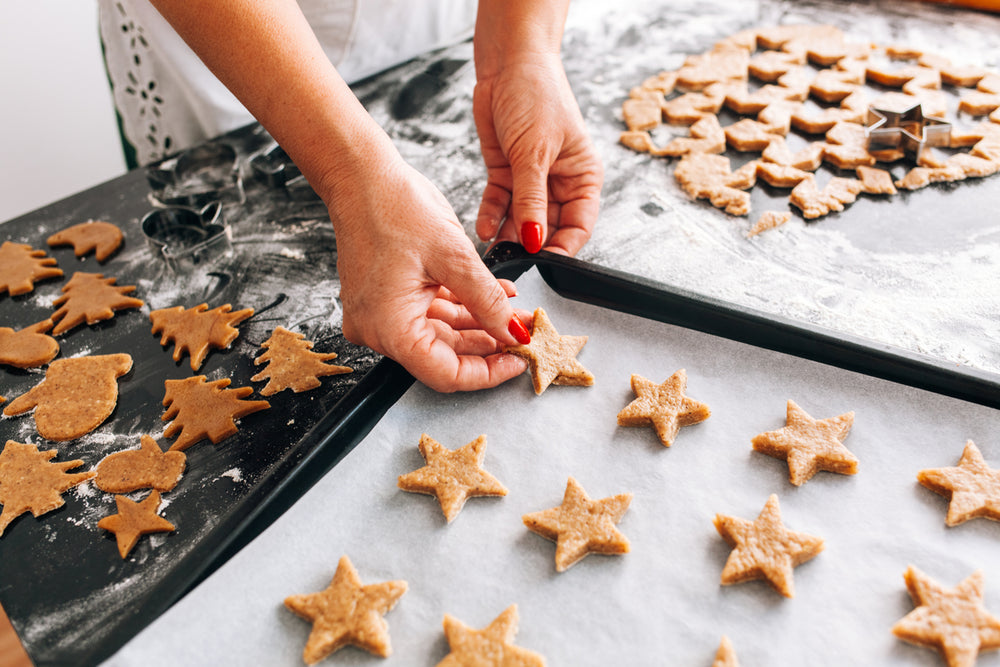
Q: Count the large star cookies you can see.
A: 11